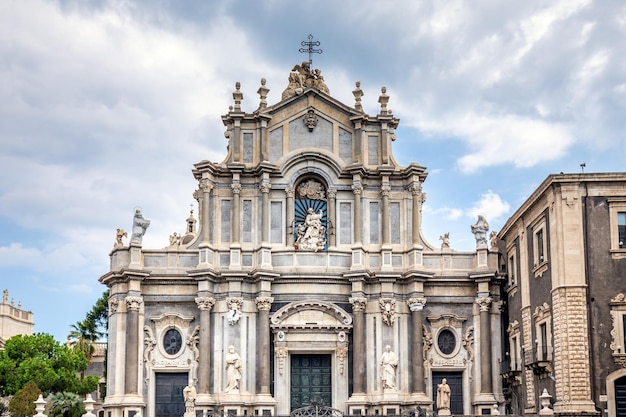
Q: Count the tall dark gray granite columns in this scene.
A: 6